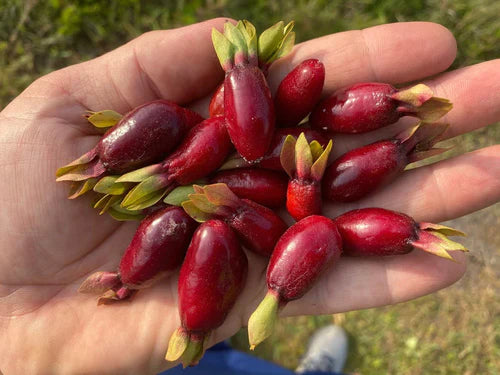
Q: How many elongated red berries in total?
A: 15